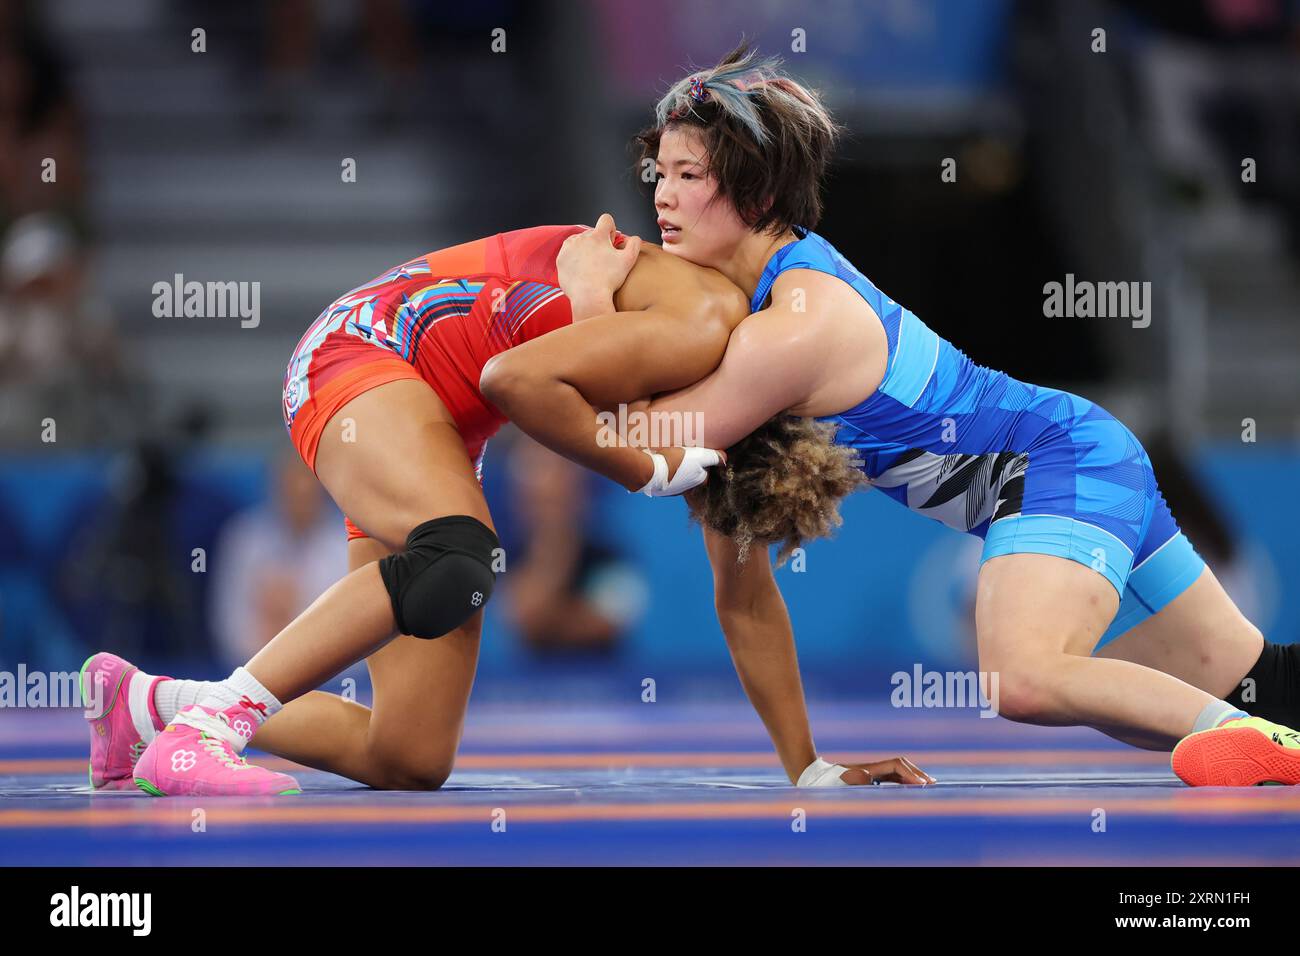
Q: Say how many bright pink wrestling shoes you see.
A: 2